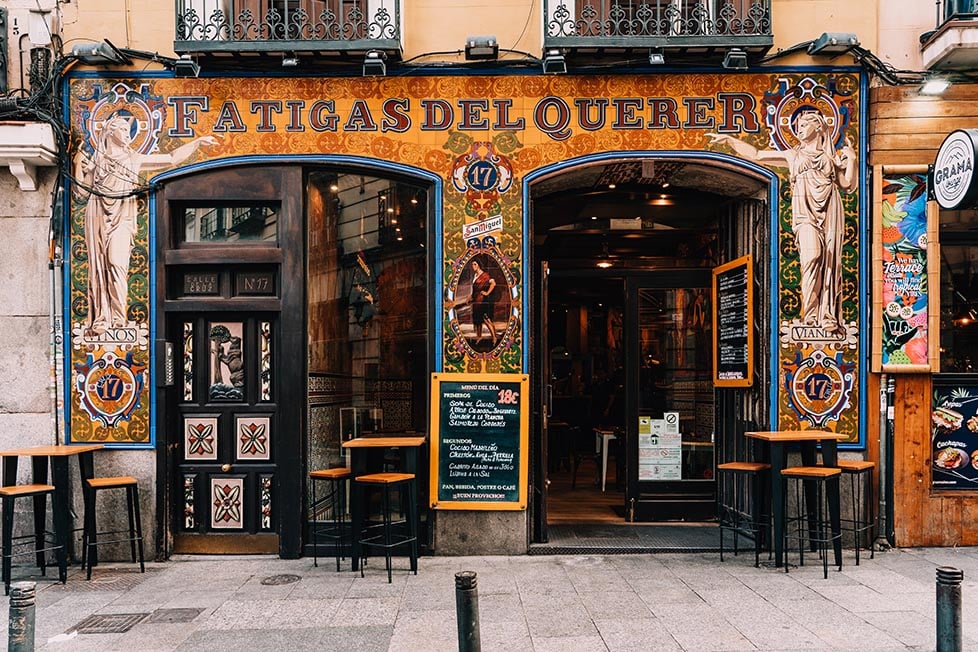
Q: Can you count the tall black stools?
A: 7